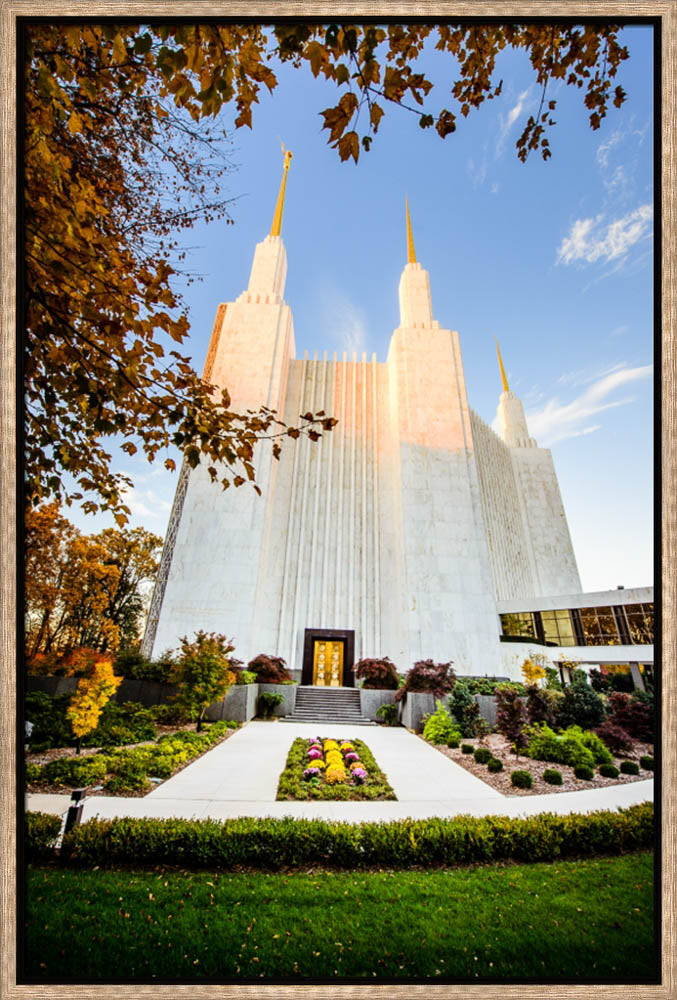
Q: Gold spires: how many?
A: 3